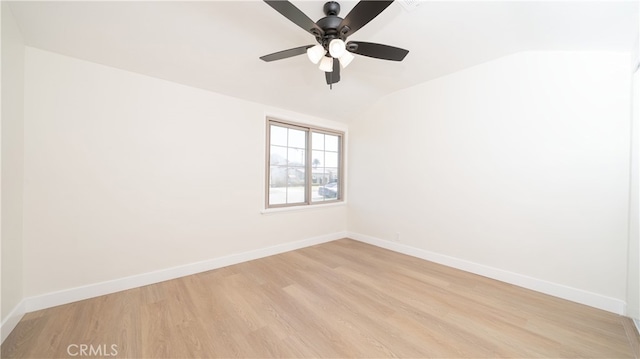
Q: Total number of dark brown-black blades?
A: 5